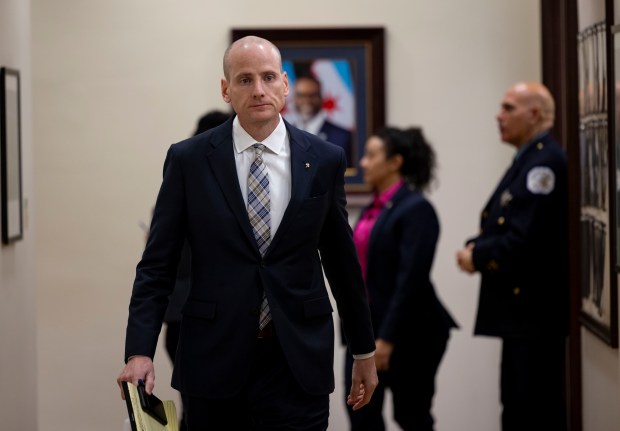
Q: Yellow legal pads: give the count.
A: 1